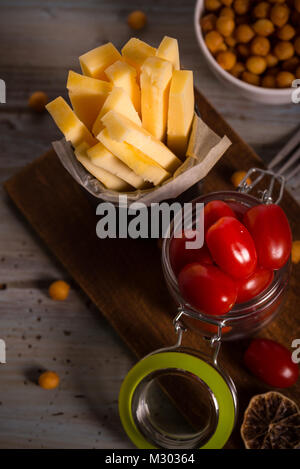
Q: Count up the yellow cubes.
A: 13